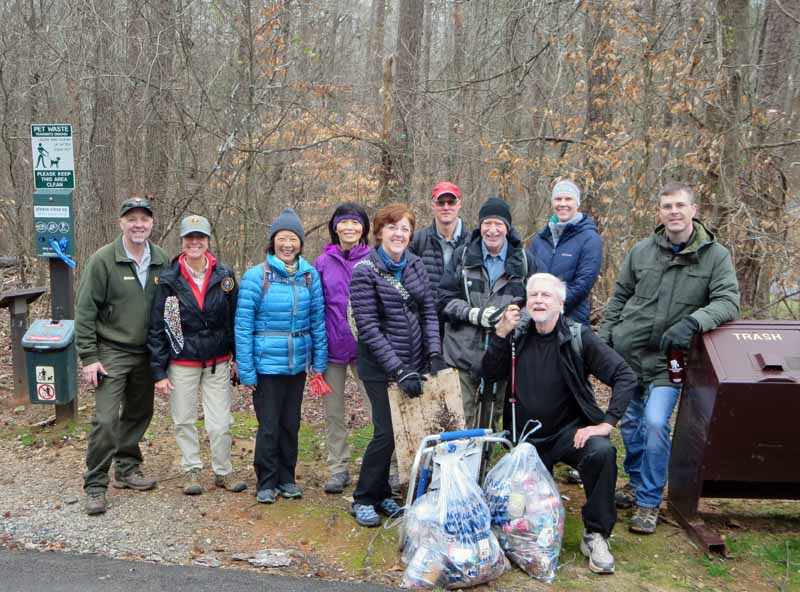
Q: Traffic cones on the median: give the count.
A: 0